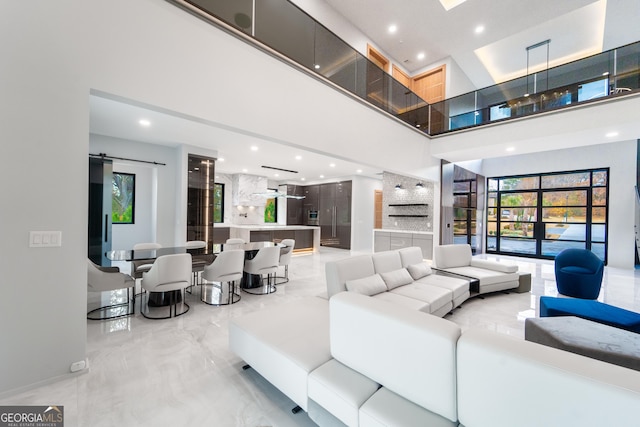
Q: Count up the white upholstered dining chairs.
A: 8